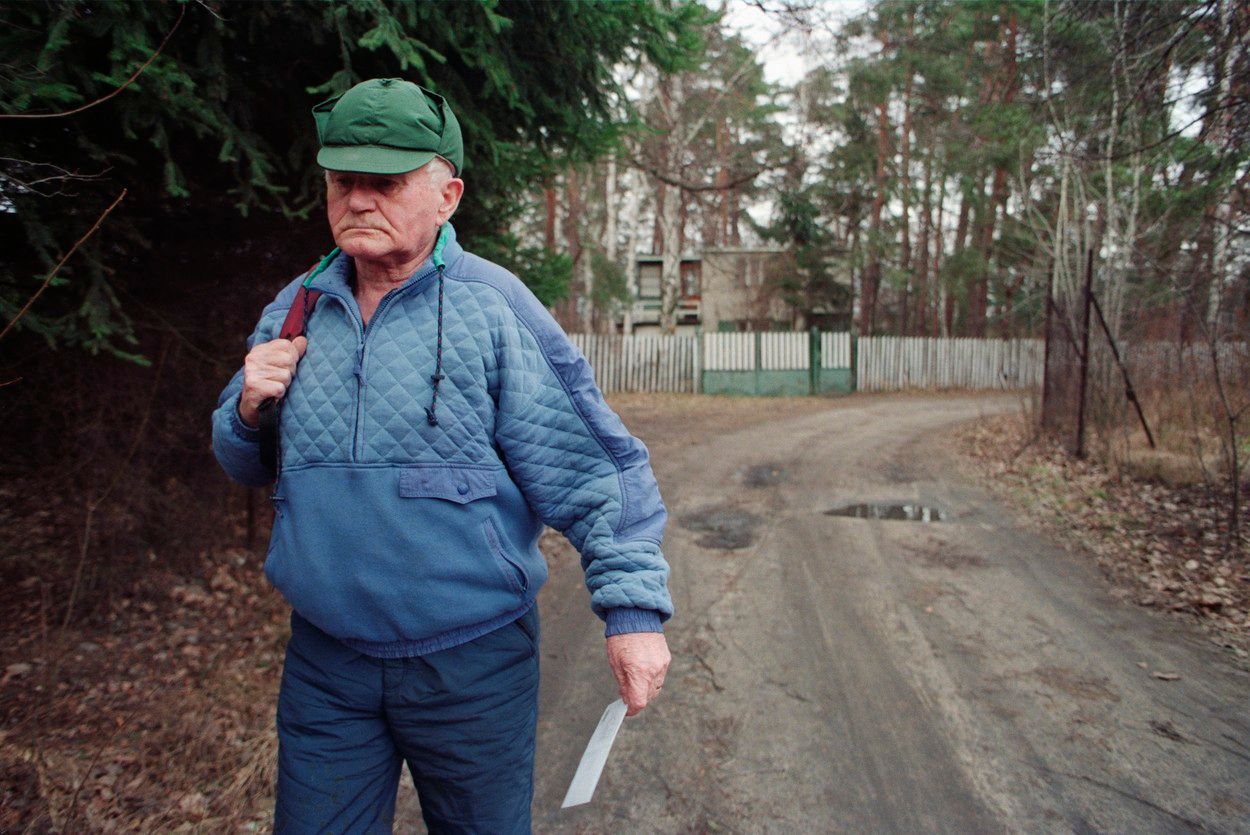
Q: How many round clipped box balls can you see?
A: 0